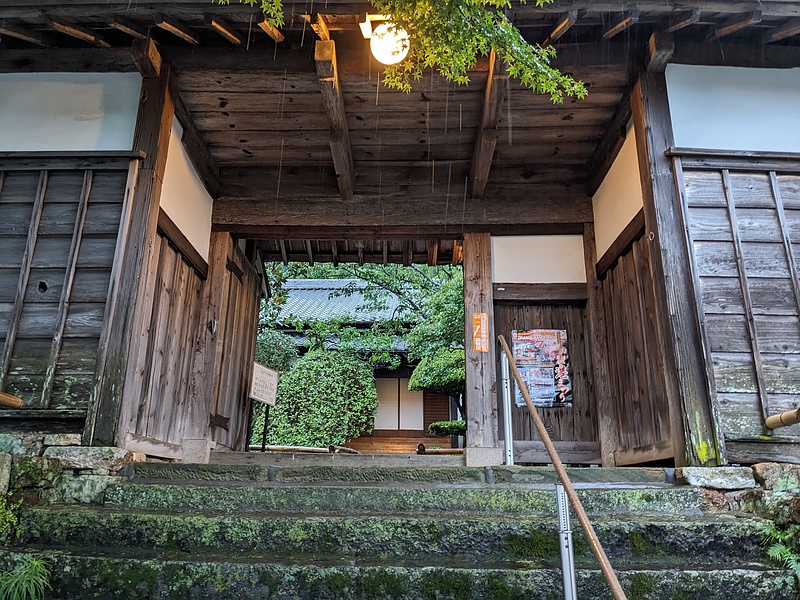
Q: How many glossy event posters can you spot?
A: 1